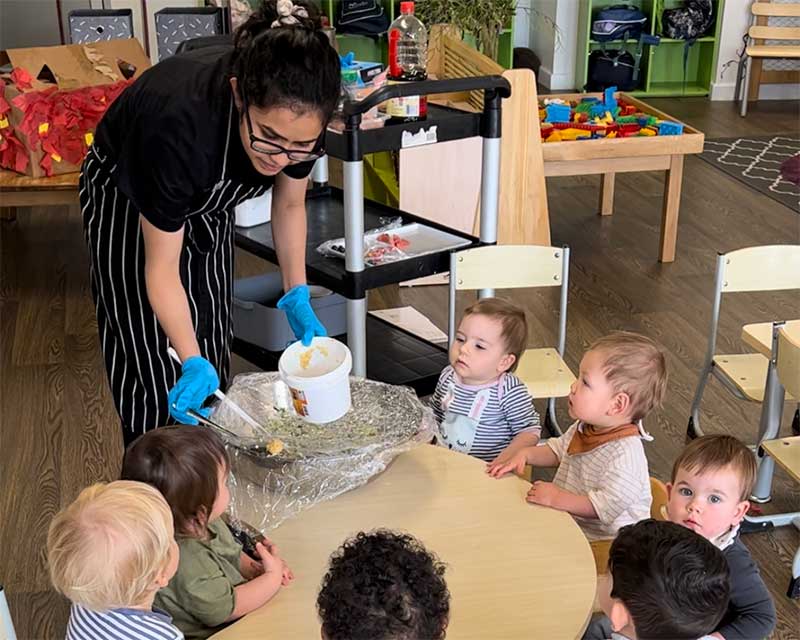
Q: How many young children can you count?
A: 7